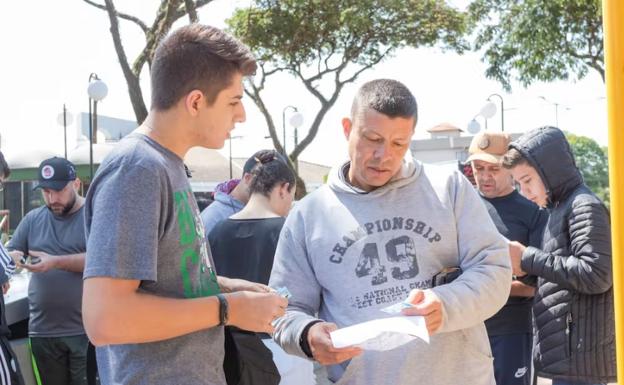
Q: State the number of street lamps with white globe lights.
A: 5